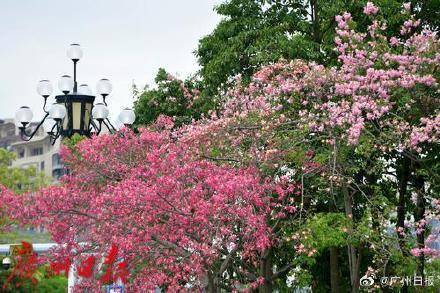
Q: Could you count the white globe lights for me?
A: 9